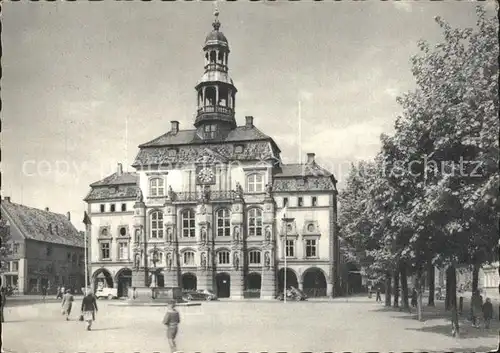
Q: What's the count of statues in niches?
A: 10